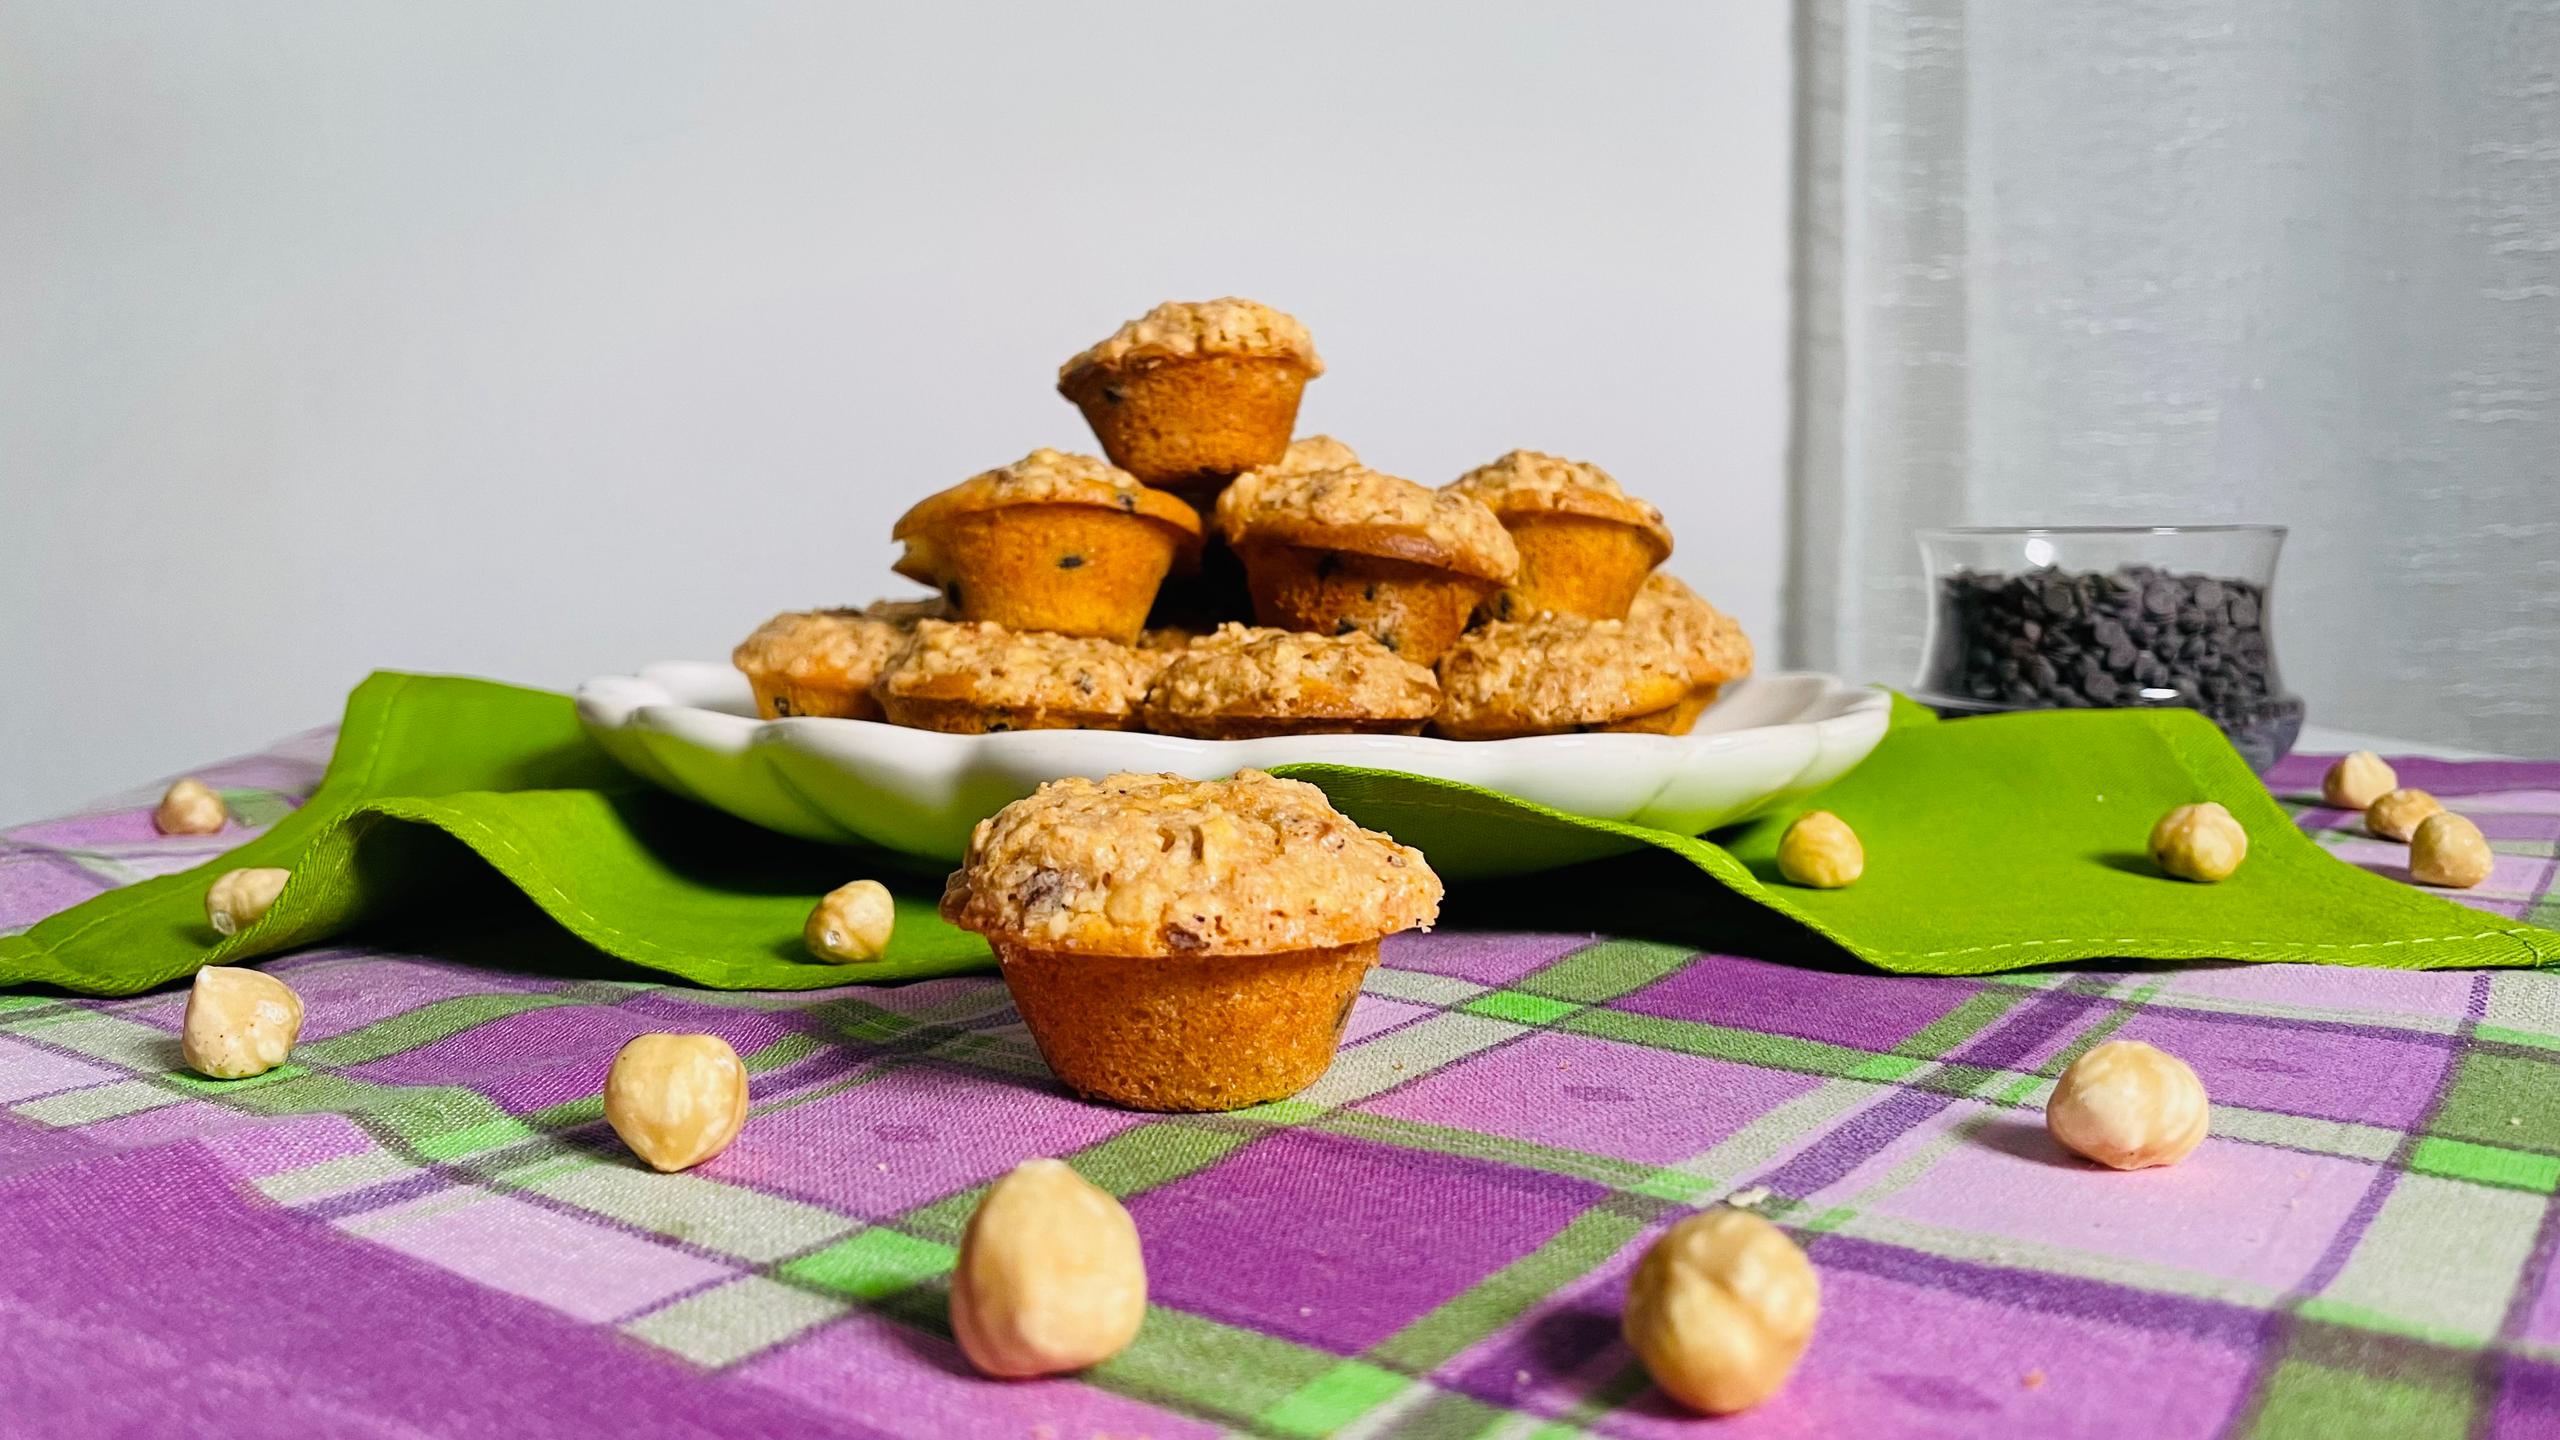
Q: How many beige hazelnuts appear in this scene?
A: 13